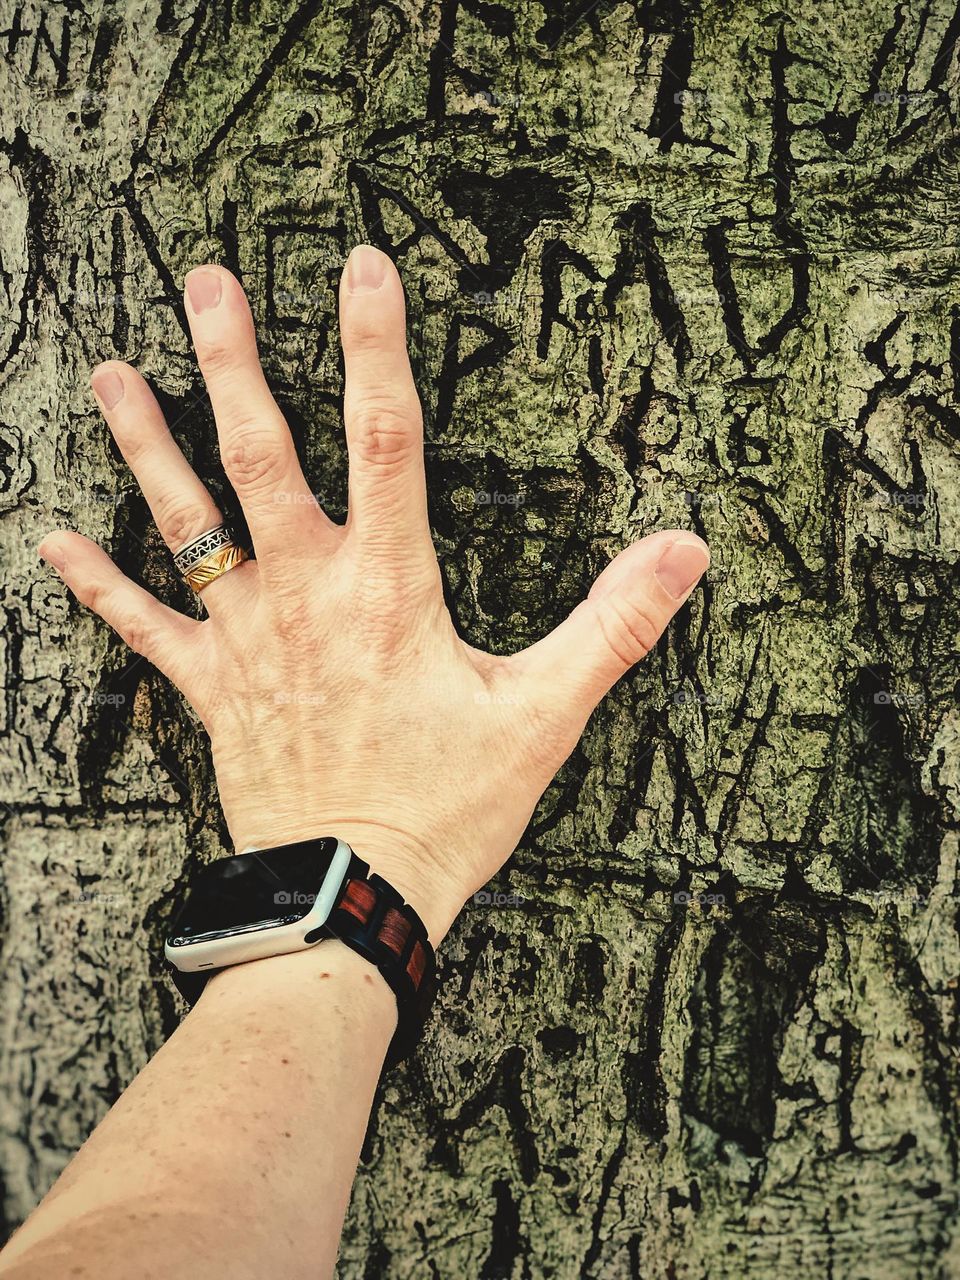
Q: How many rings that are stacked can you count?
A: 2